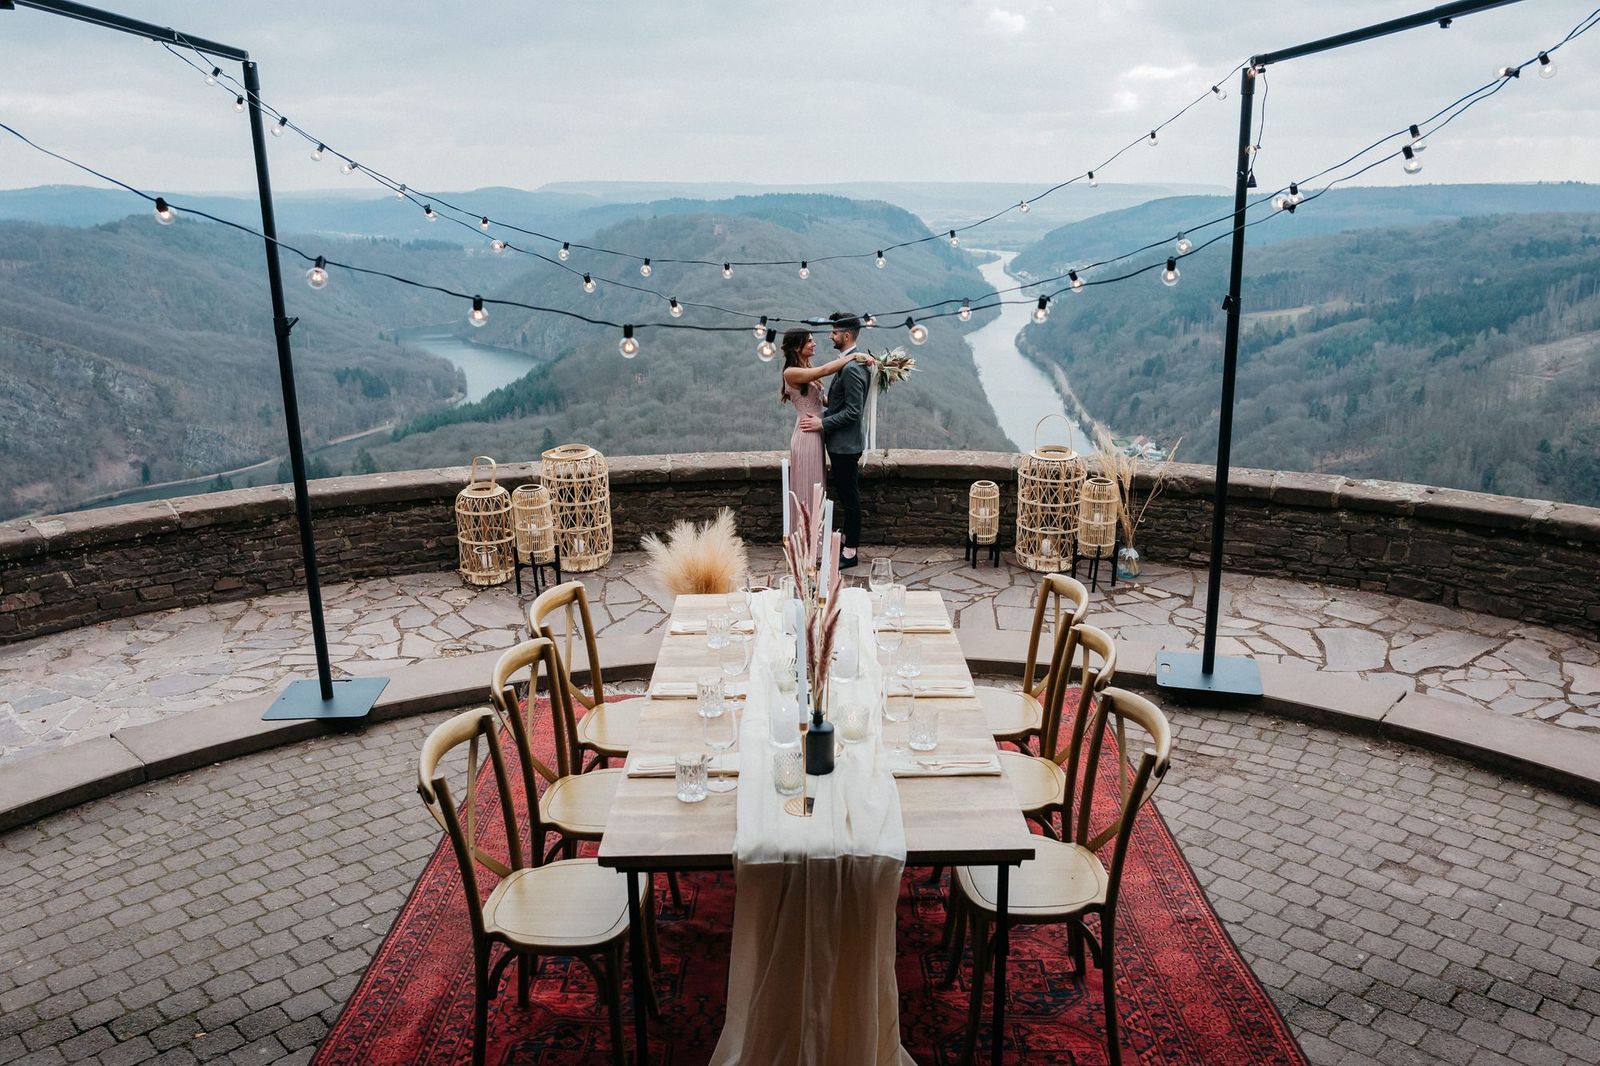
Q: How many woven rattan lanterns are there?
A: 6